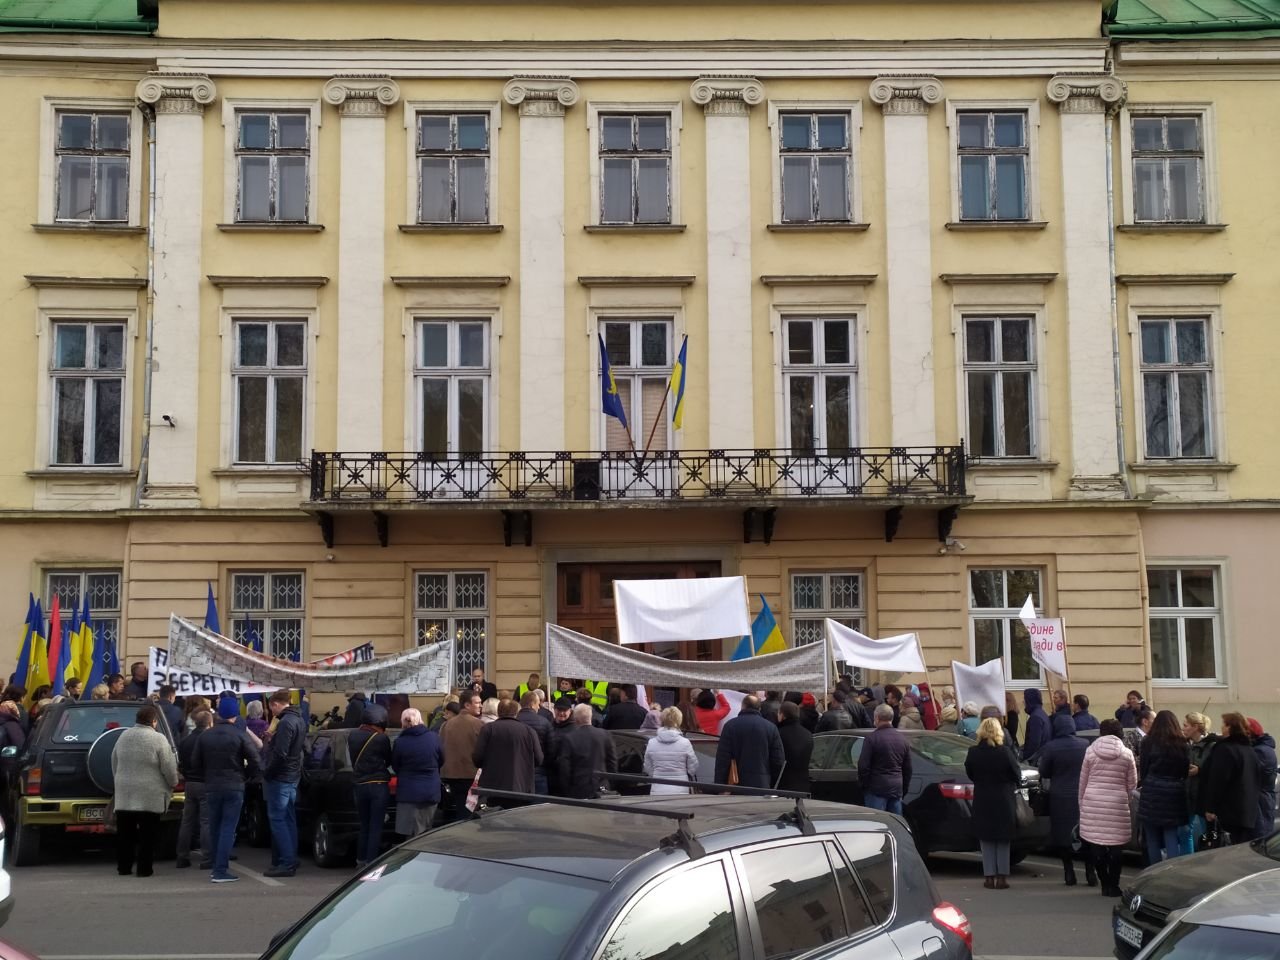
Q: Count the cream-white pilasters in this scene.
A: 6